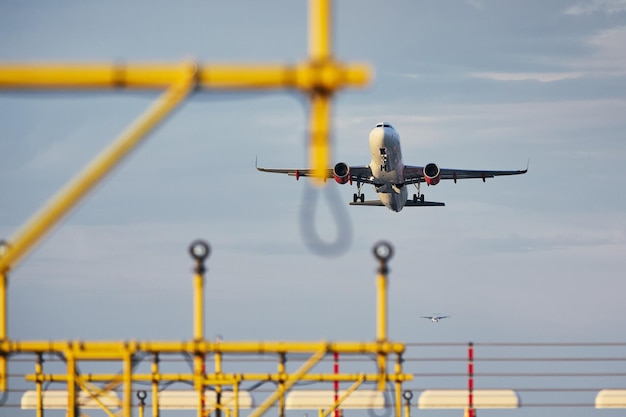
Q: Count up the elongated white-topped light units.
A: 5